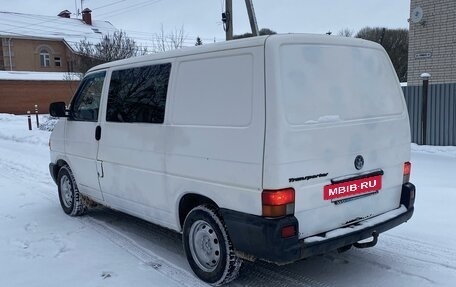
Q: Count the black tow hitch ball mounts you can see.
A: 1